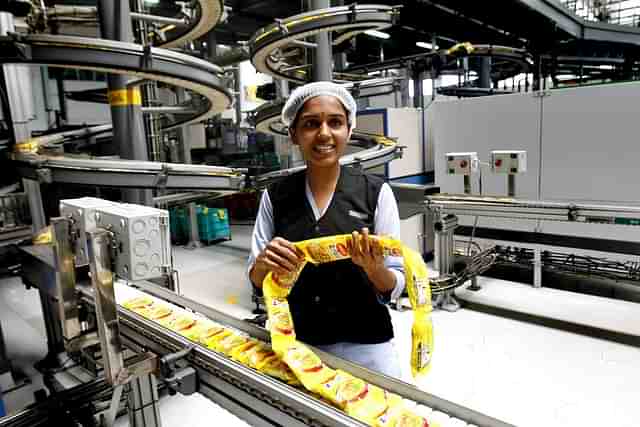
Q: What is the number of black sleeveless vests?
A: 1